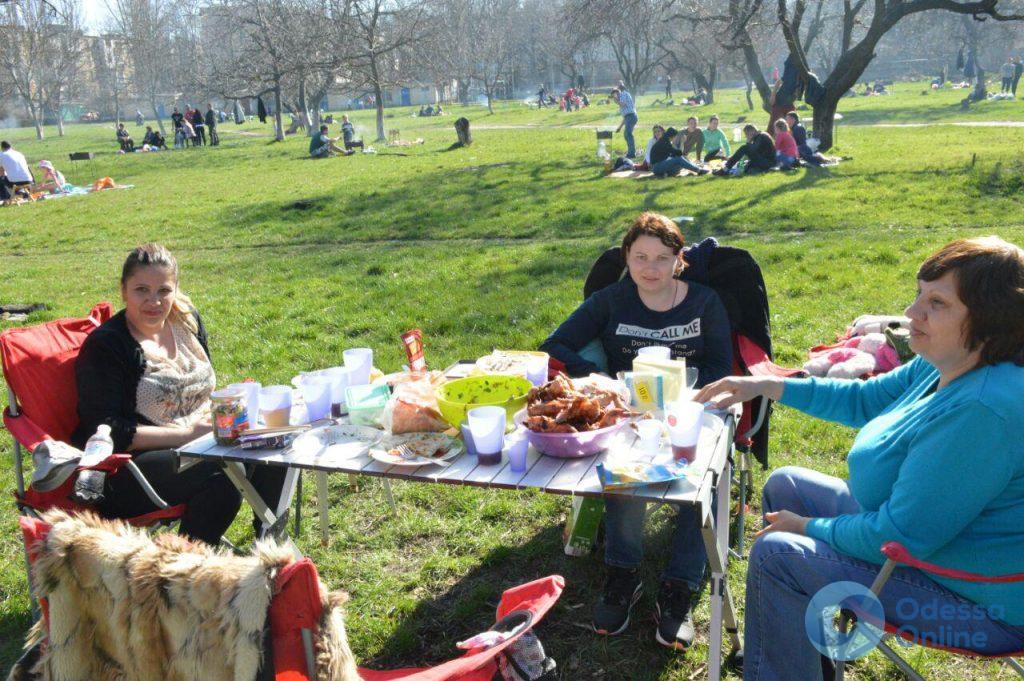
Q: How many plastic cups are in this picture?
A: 12